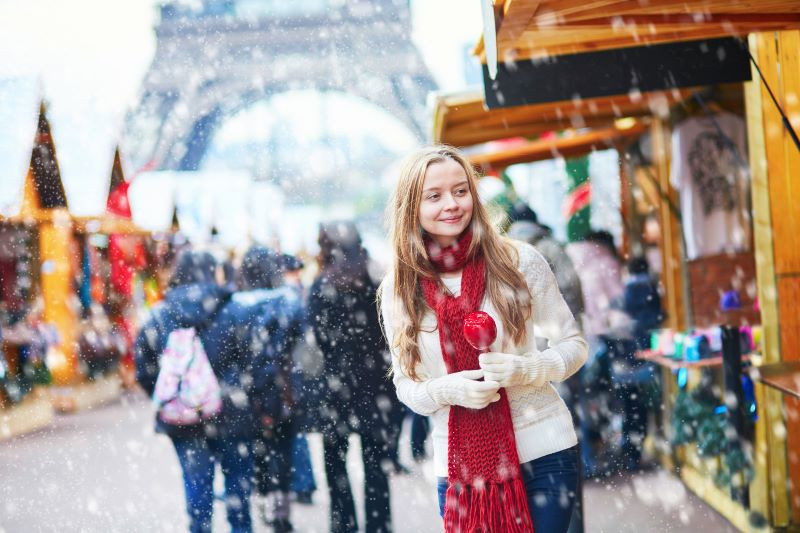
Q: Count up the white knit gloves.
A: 2